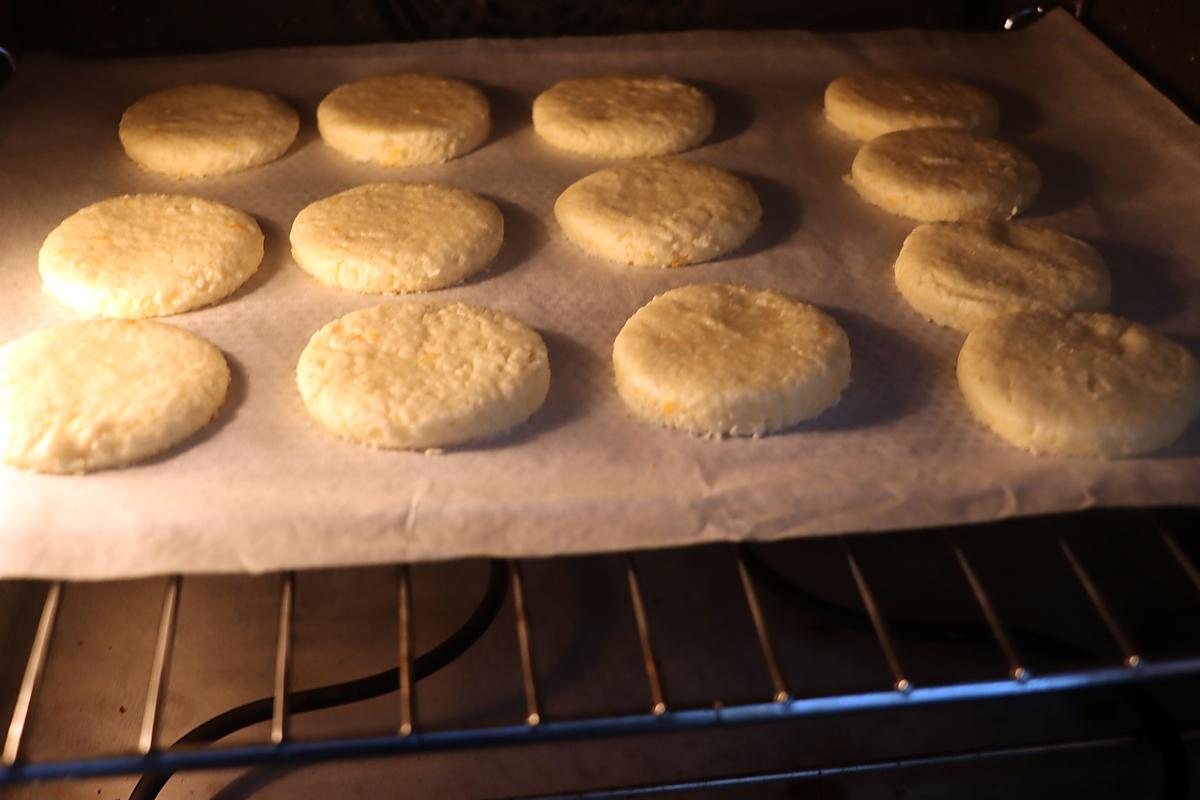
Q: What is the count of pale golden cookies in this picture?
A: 13